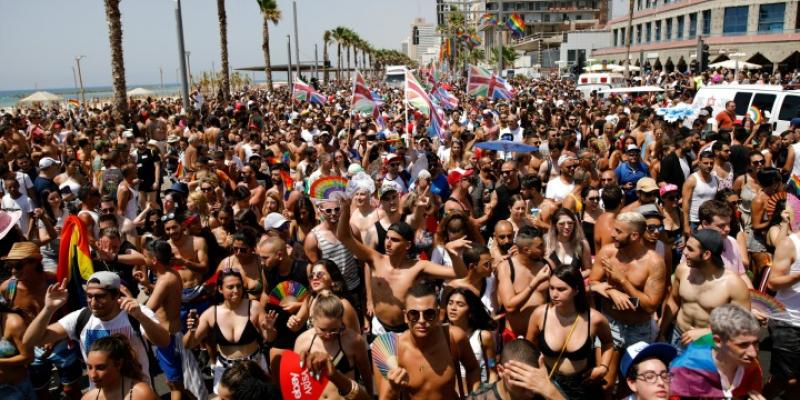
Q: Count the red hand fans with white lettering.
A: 1